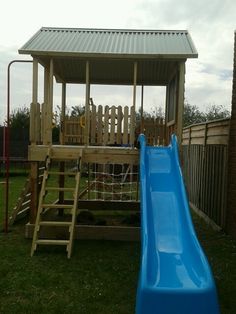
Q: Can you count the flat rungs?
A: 5